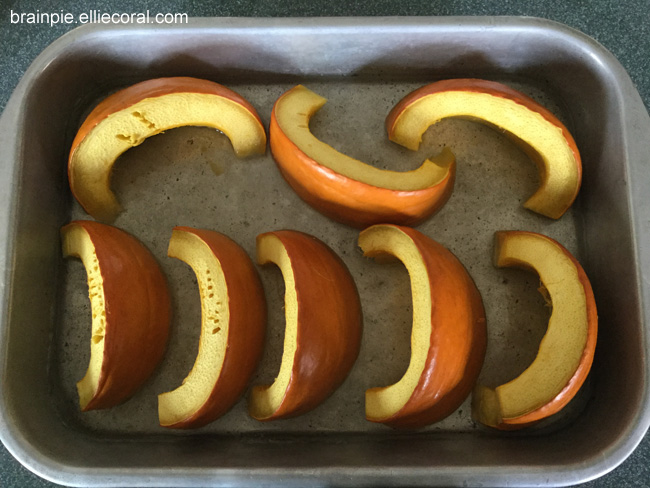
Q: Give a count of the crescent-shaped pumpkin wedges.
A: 8